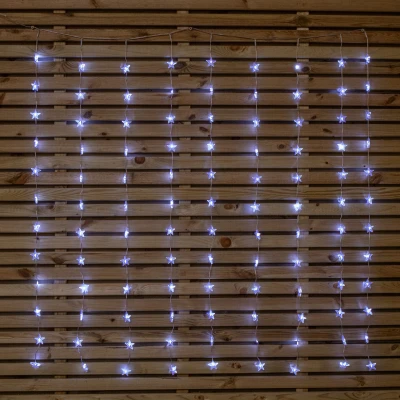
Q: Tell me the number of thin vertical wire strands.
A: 9